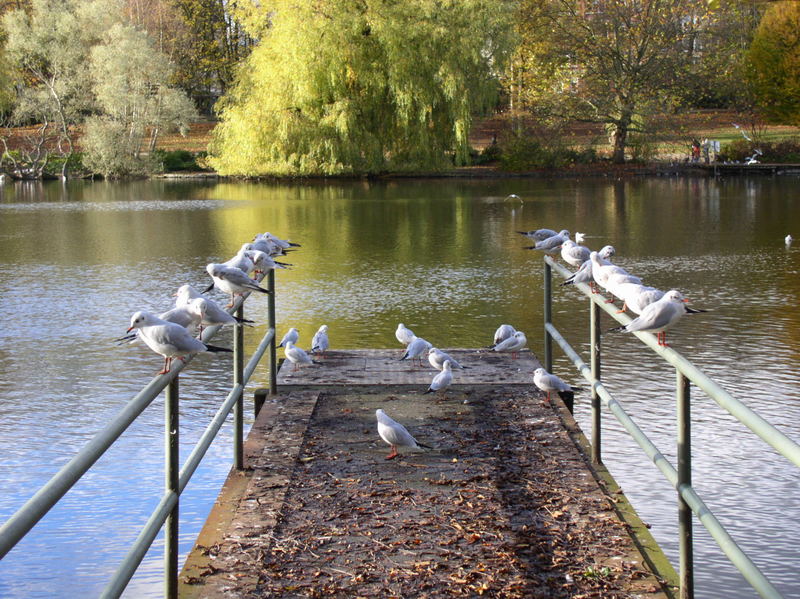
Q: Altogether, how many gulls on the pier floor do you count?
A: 11